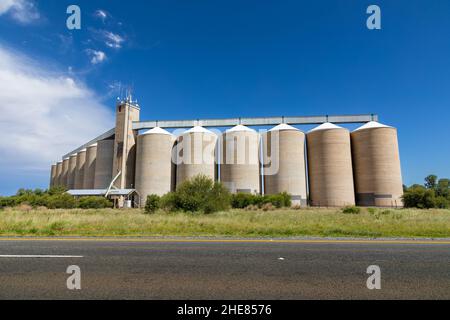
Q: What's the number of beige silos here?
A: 13